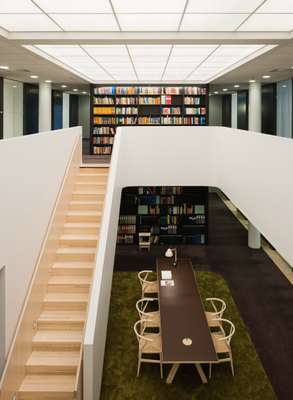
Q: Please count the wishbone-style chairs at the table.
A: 5